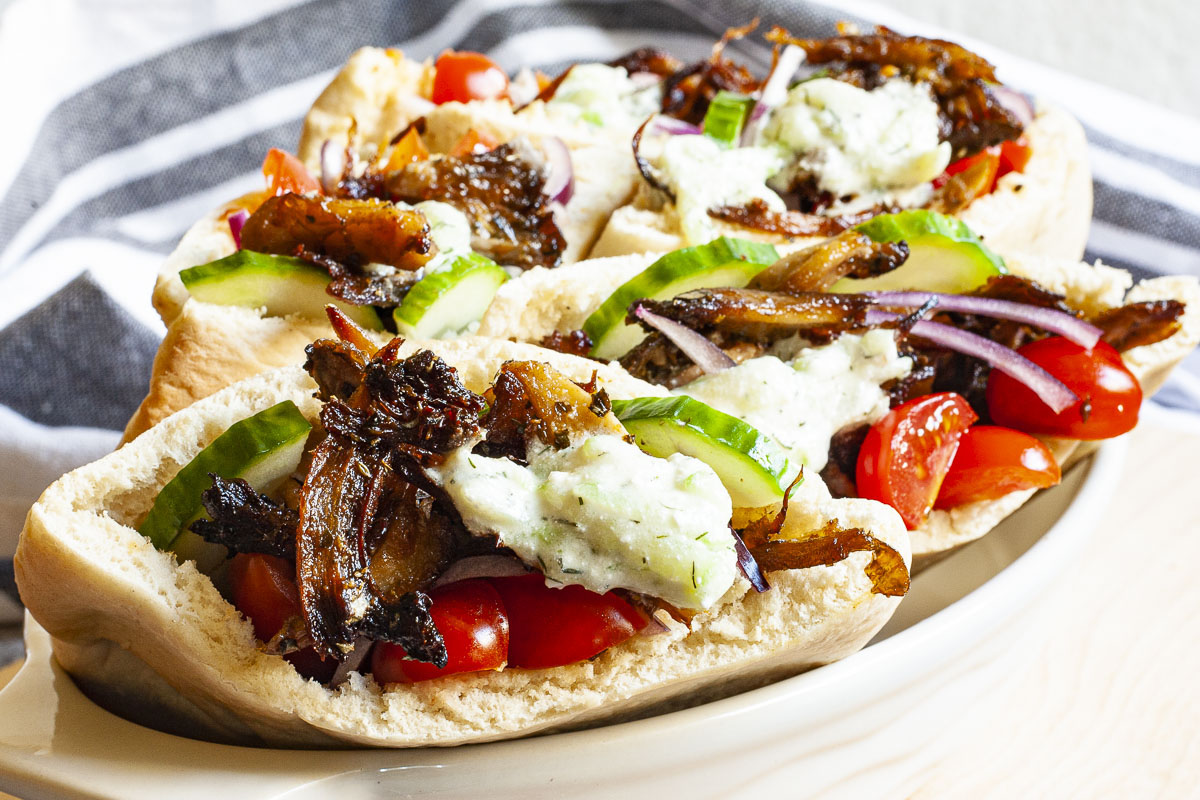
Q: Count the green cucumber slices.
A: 7